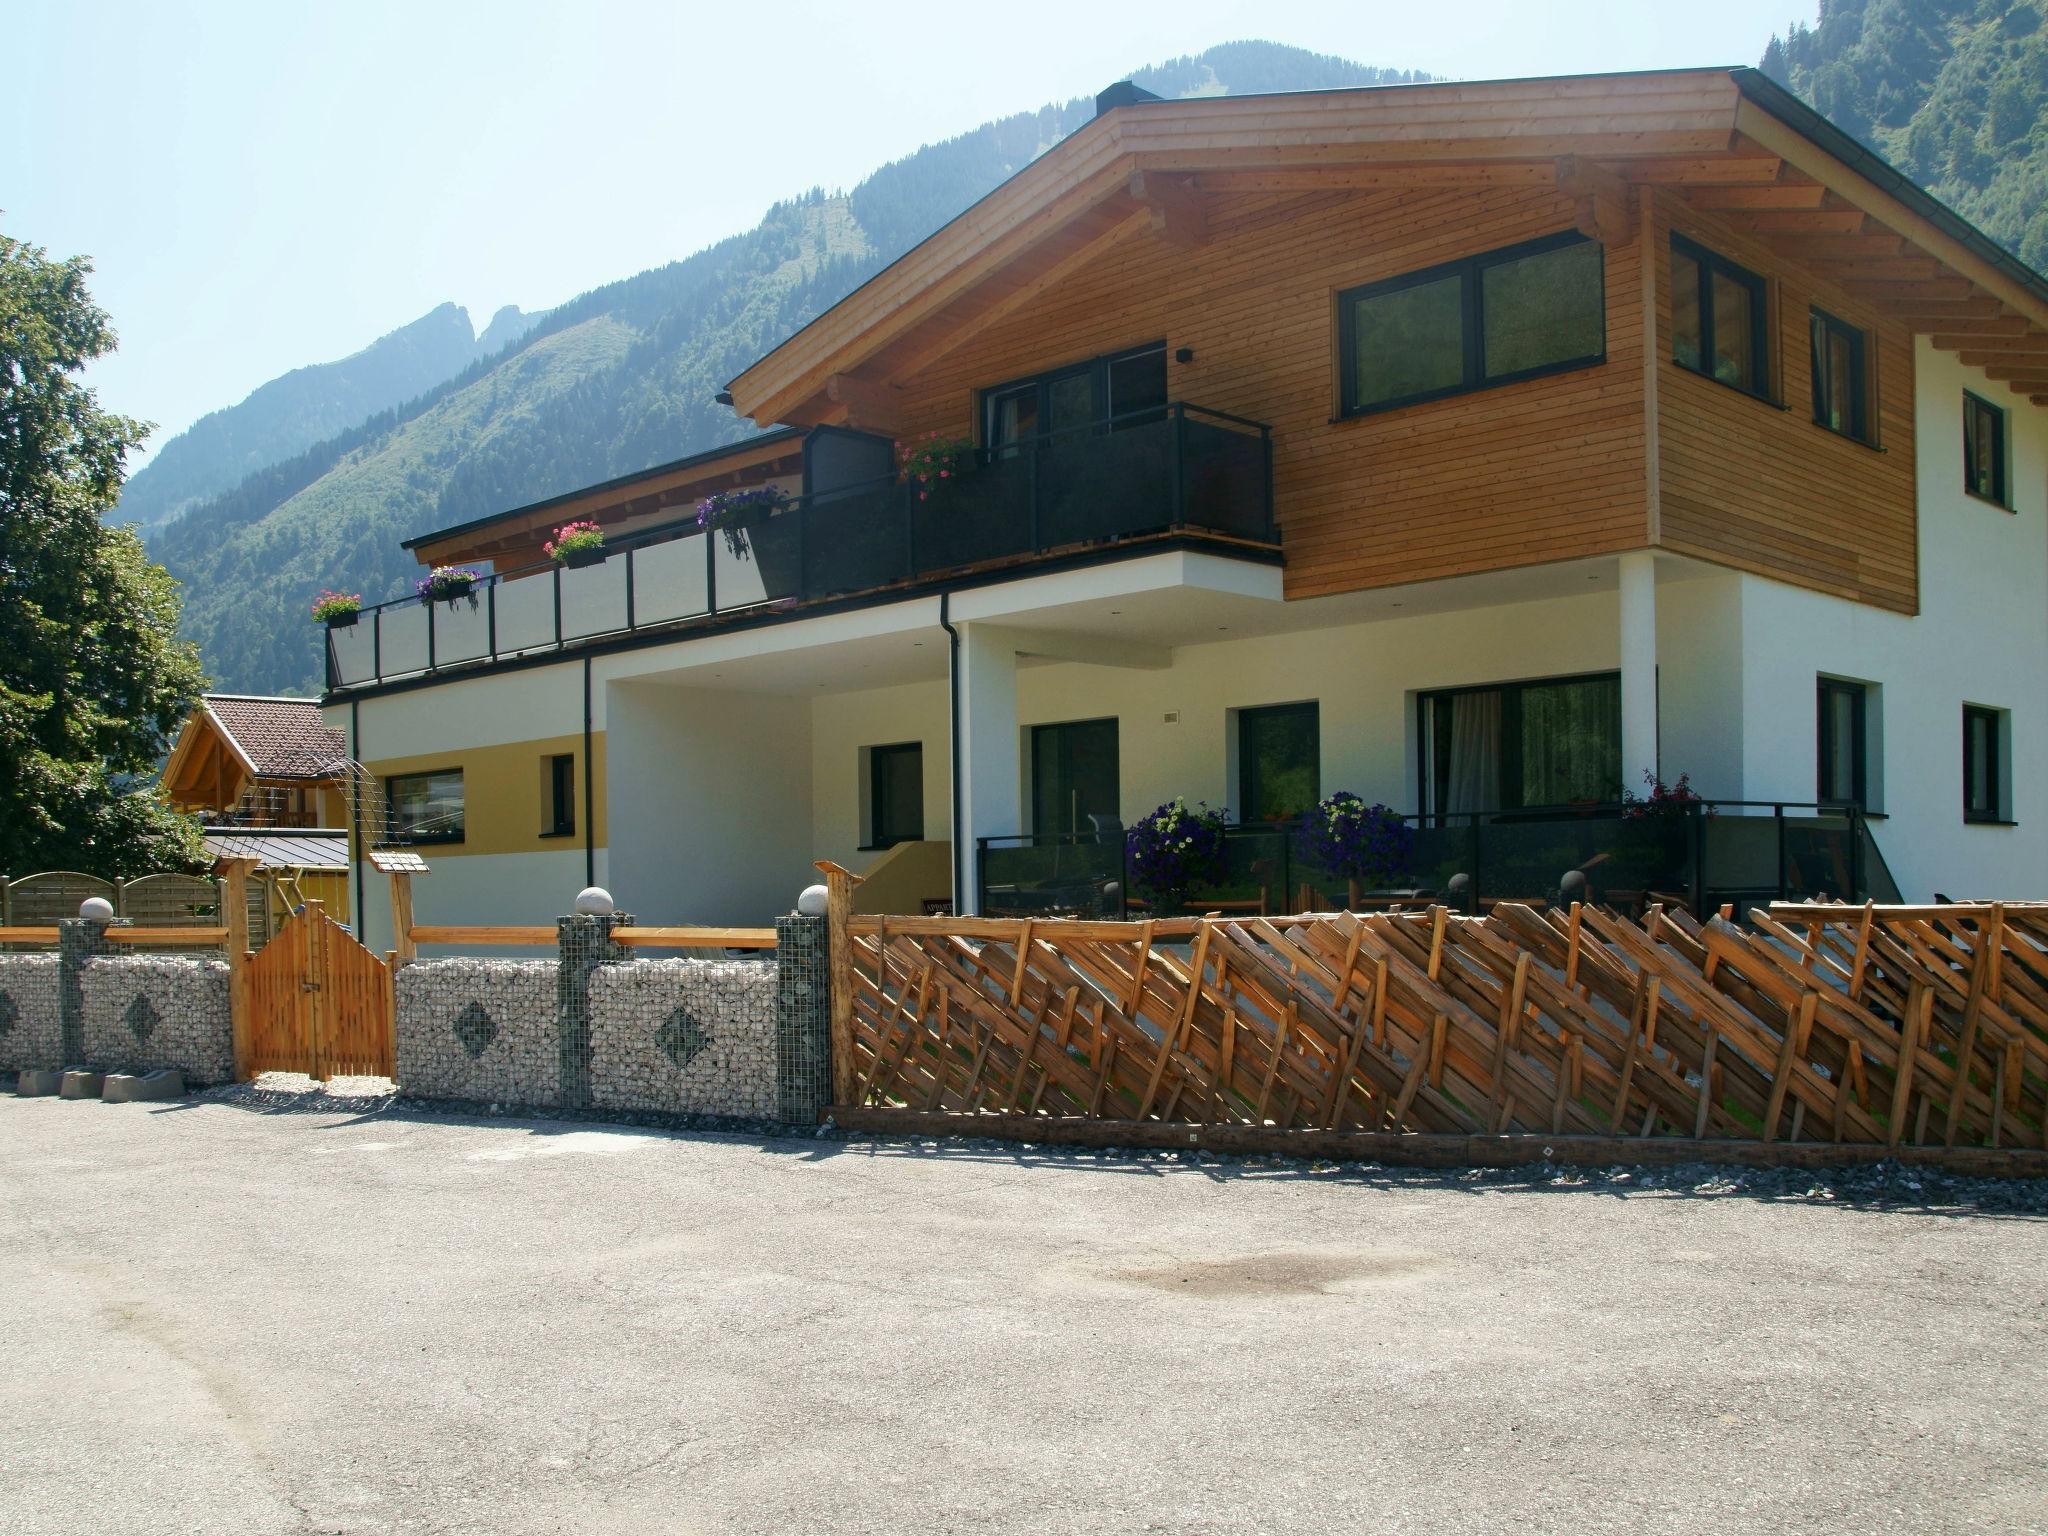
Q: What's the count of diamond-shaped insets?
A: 4